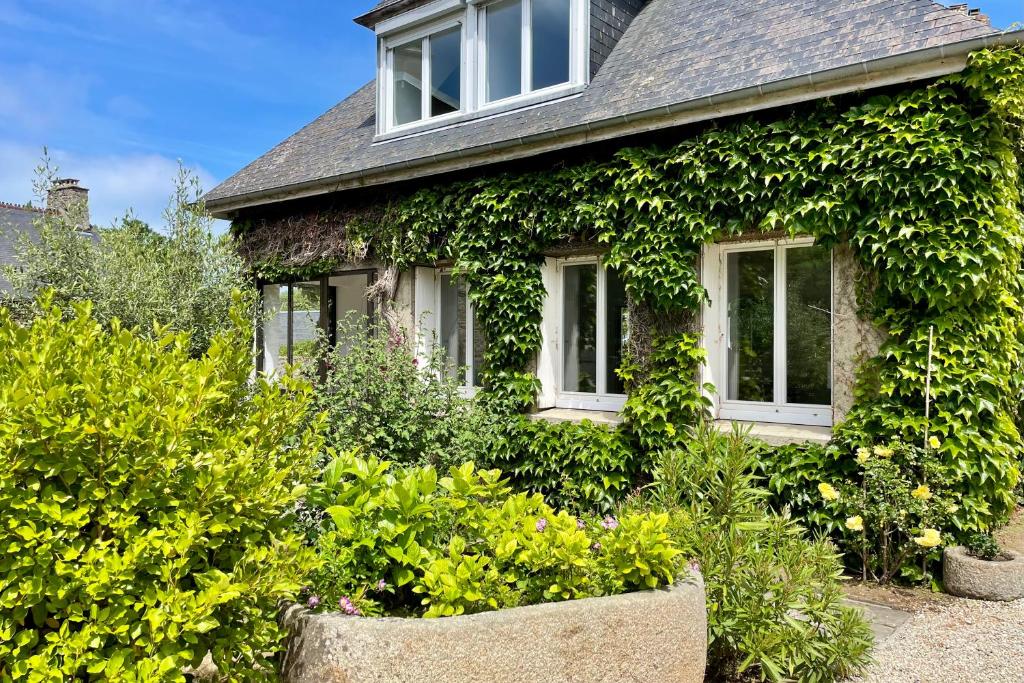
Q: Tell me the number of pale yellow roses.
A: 7